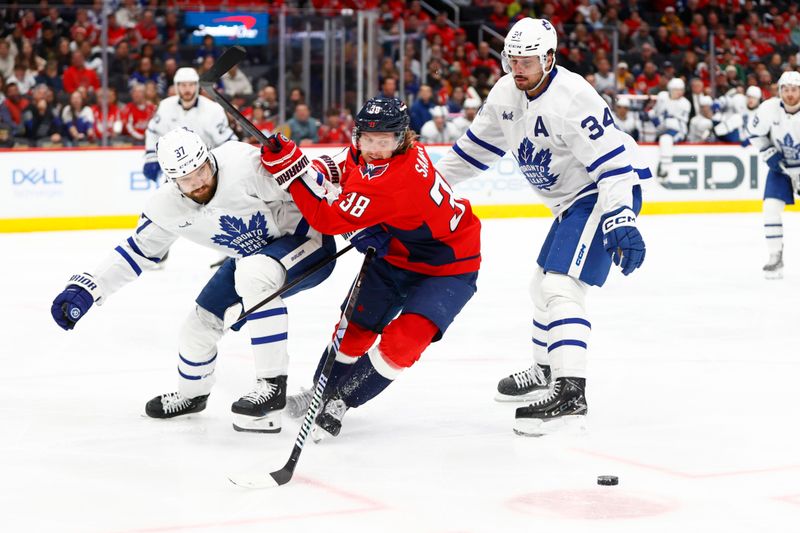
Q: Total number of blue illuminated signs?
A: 1